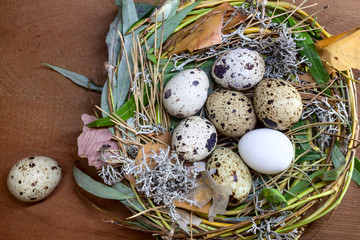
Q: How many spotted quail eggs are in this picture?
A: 7